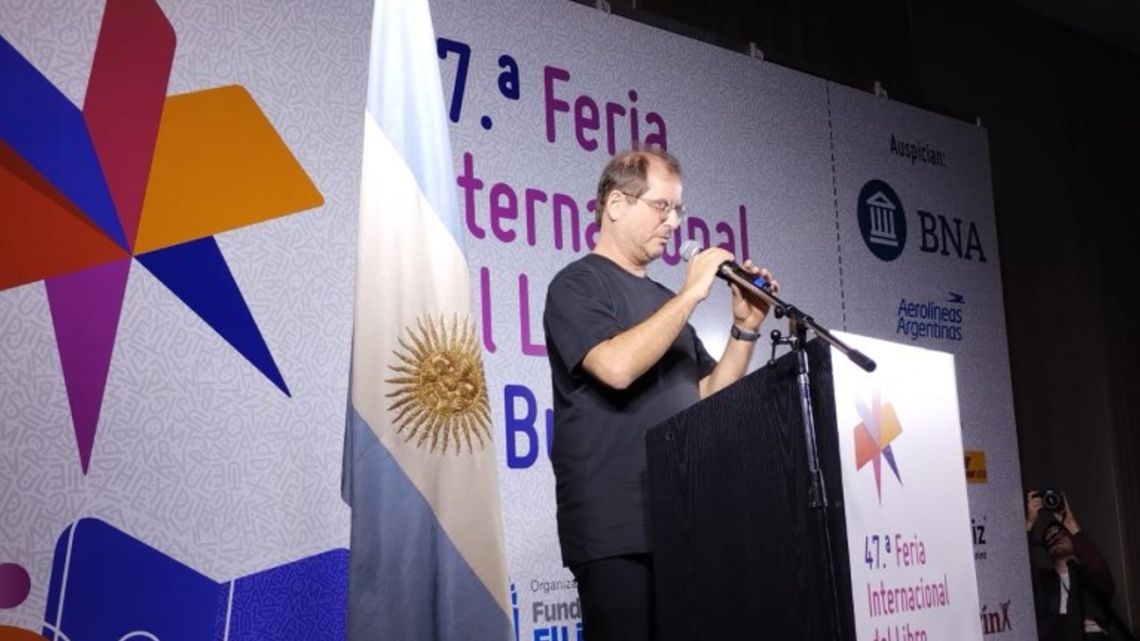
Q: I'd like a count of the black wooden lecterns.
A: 1